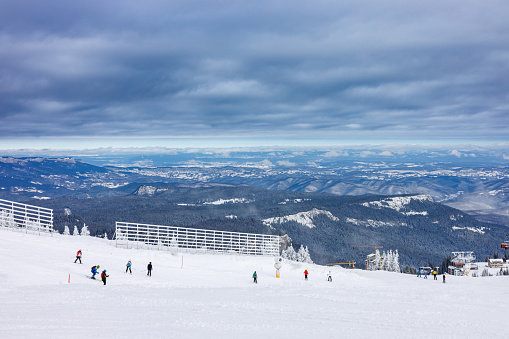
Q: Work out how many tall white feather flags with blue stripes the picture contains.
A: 0